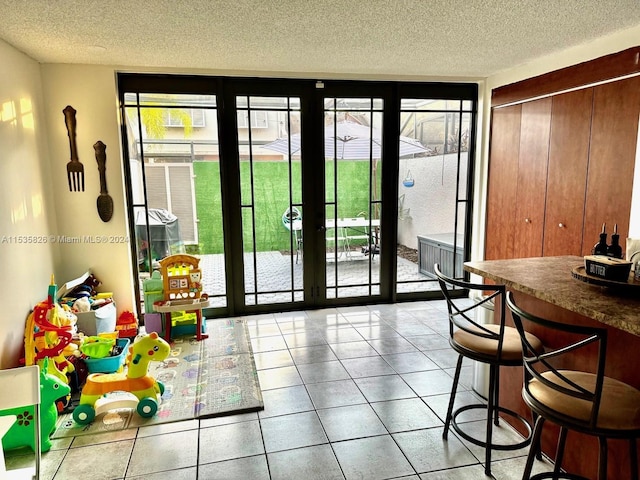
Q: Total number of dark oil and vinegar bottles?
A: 2